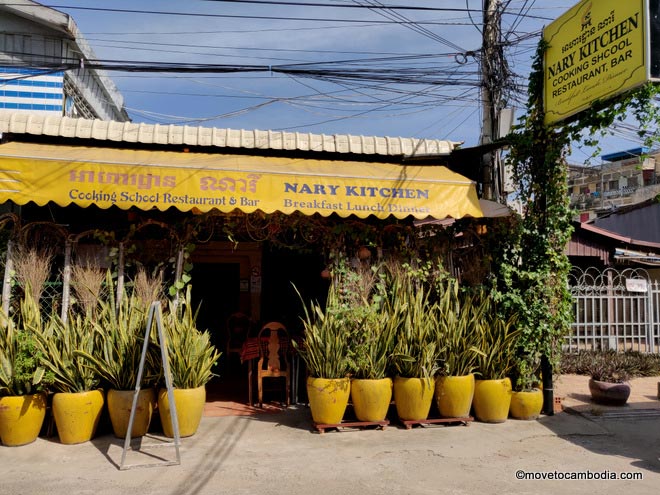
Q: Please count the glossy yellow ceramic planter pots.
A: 10